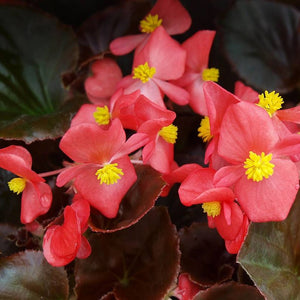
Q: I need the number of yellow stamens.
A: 11